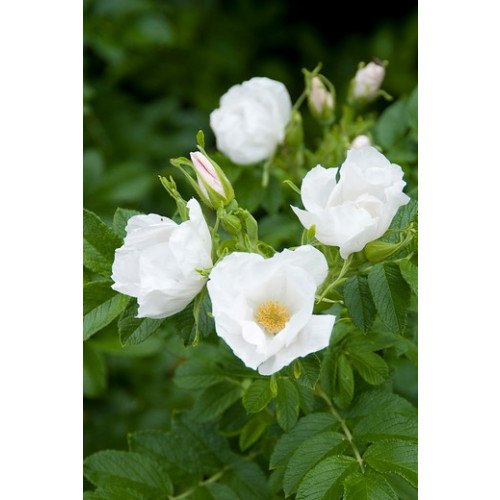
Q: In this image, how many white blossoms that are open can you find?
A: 4